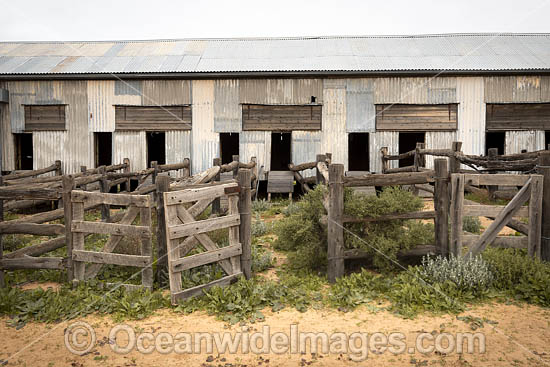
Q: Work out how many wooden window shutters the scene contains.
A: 5